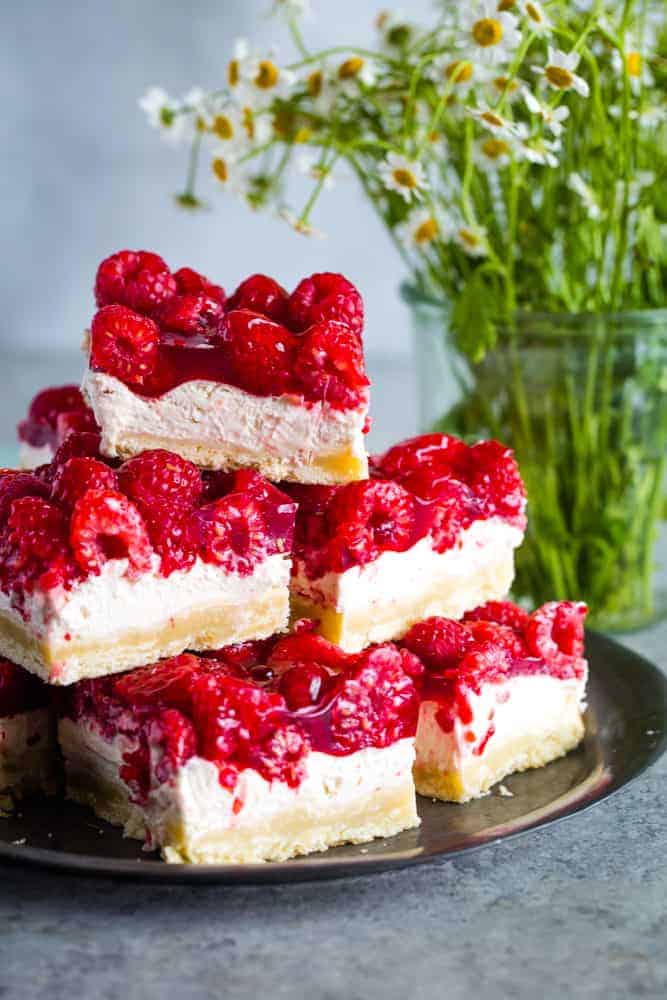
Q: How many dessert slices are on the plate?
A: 7